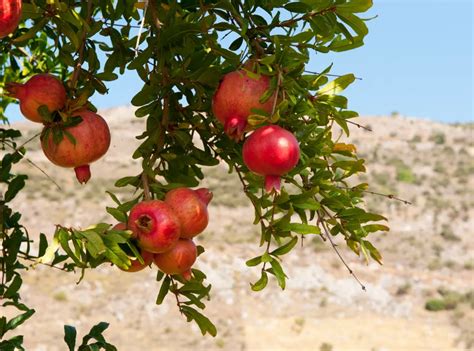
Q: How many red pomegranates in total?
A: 9